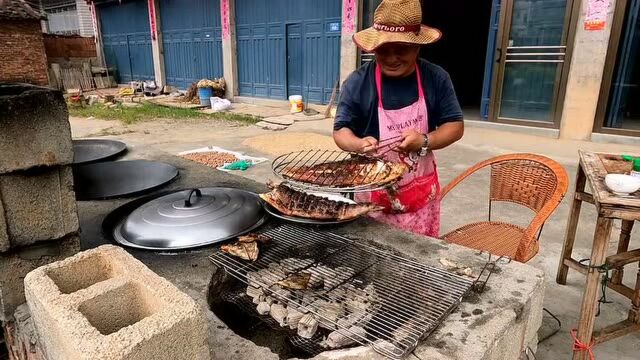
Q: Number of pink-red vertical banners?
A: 5